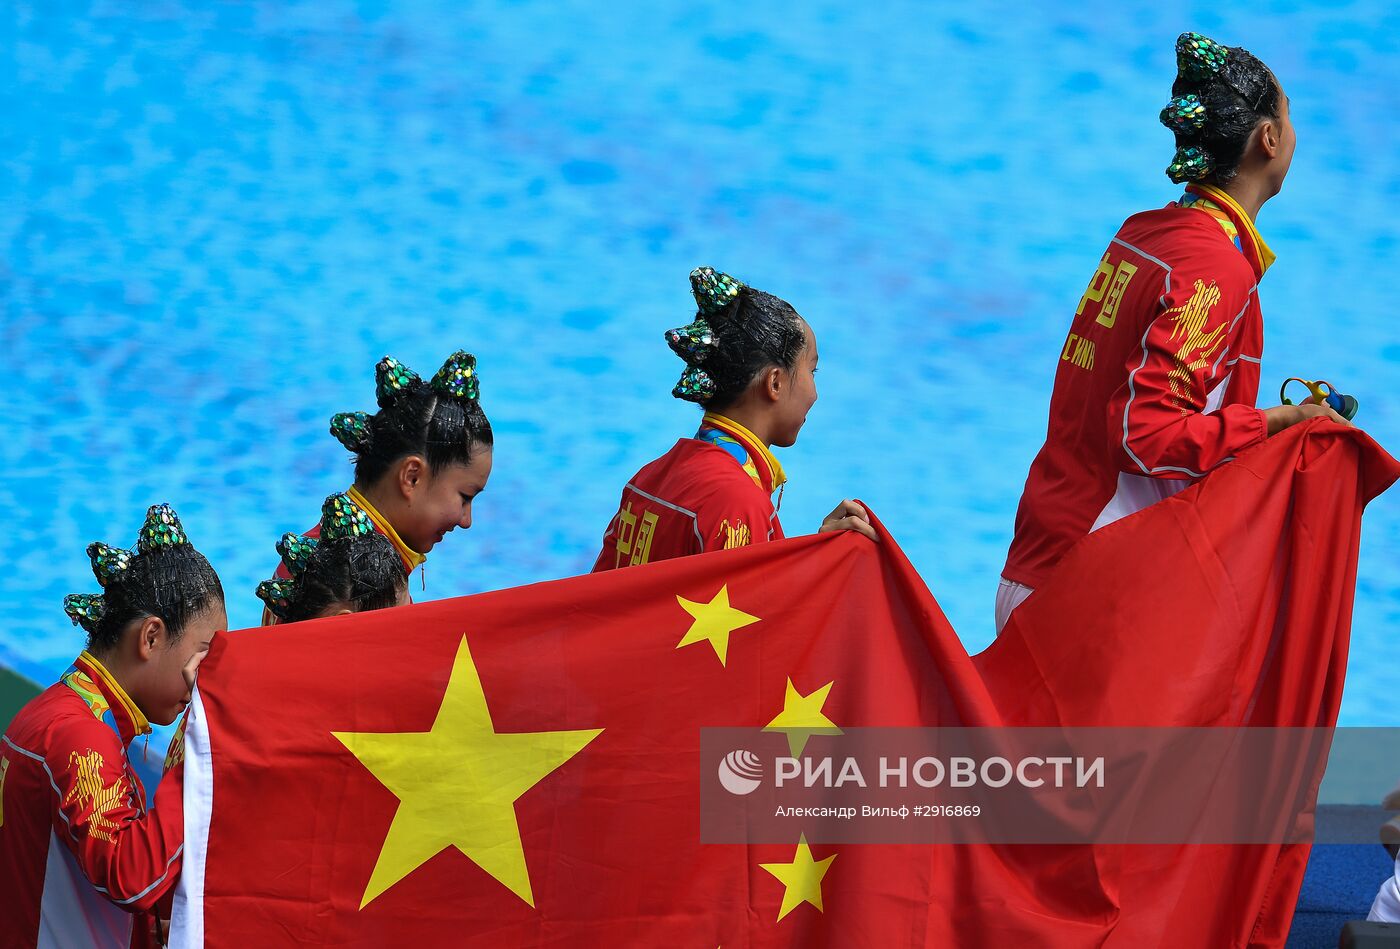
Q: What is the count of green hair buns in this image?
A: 15